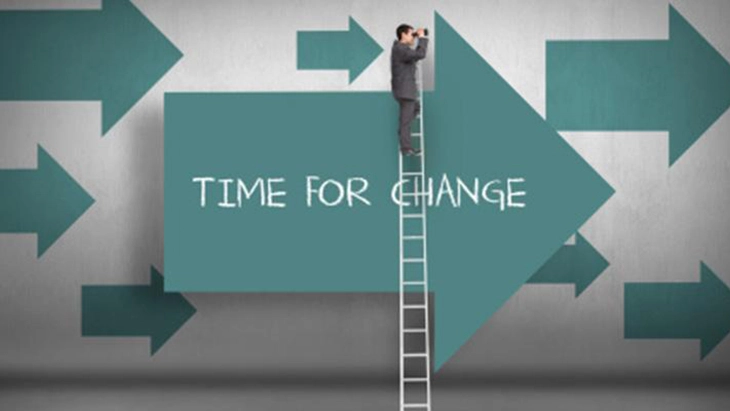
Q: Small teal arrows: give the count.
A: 7